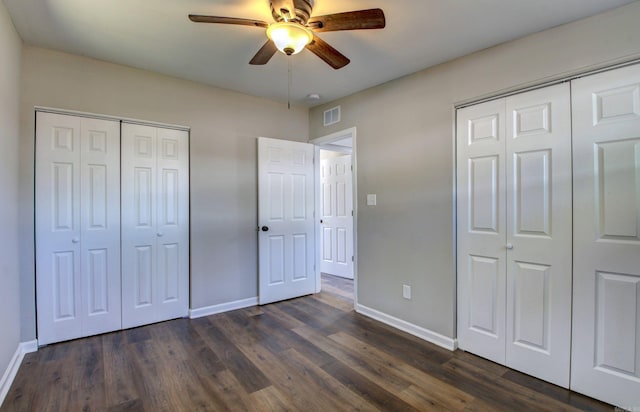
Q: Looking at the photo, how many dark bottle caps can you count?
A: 0